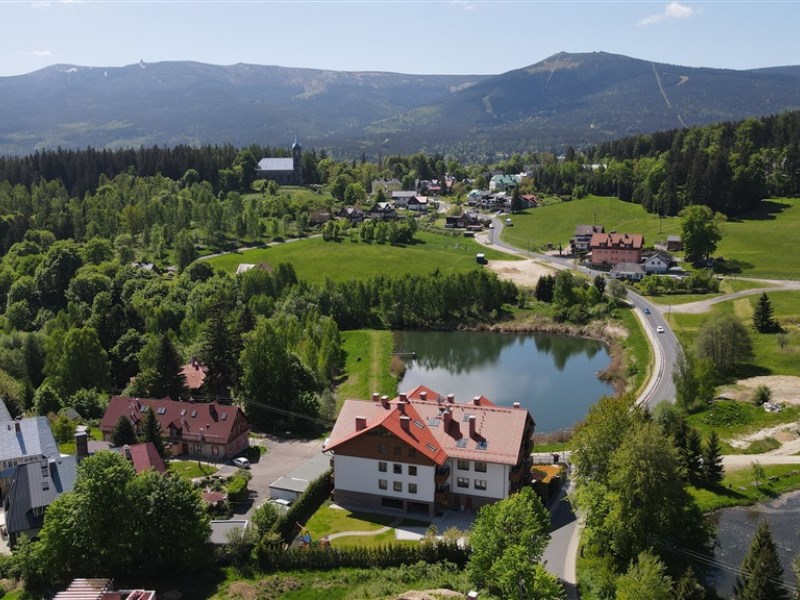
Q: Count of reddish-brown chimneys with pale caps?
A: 12